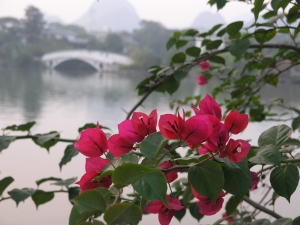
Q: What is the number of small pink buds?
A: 2